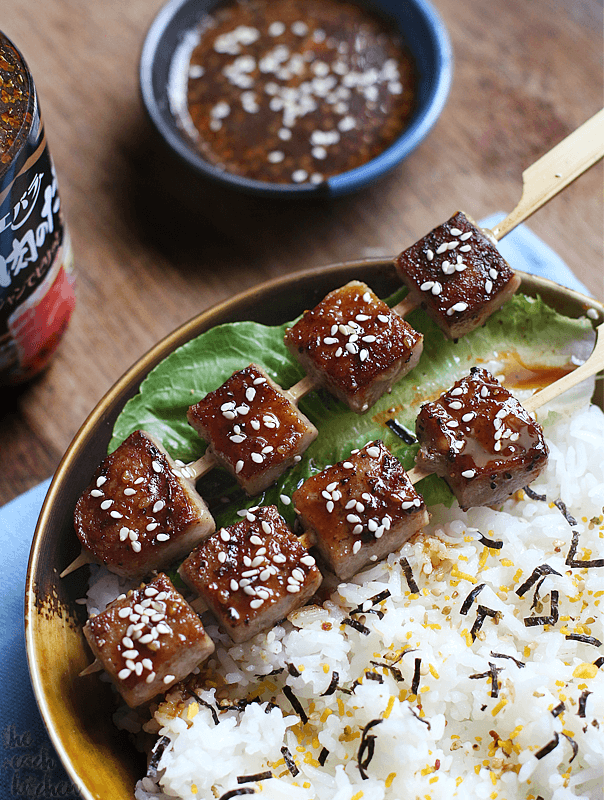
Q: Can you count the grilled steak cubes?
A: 8